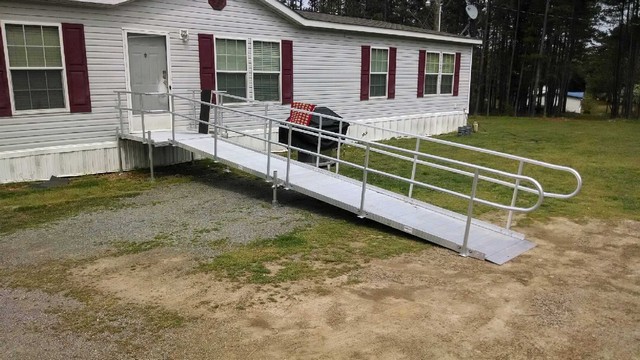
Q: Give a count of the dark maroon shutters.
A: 8